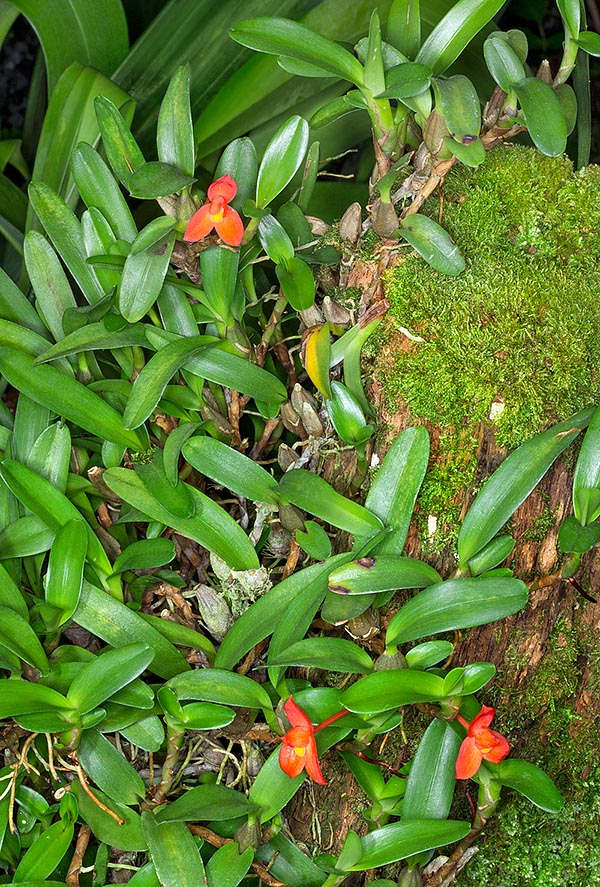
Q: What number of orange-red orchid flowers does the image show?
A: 3